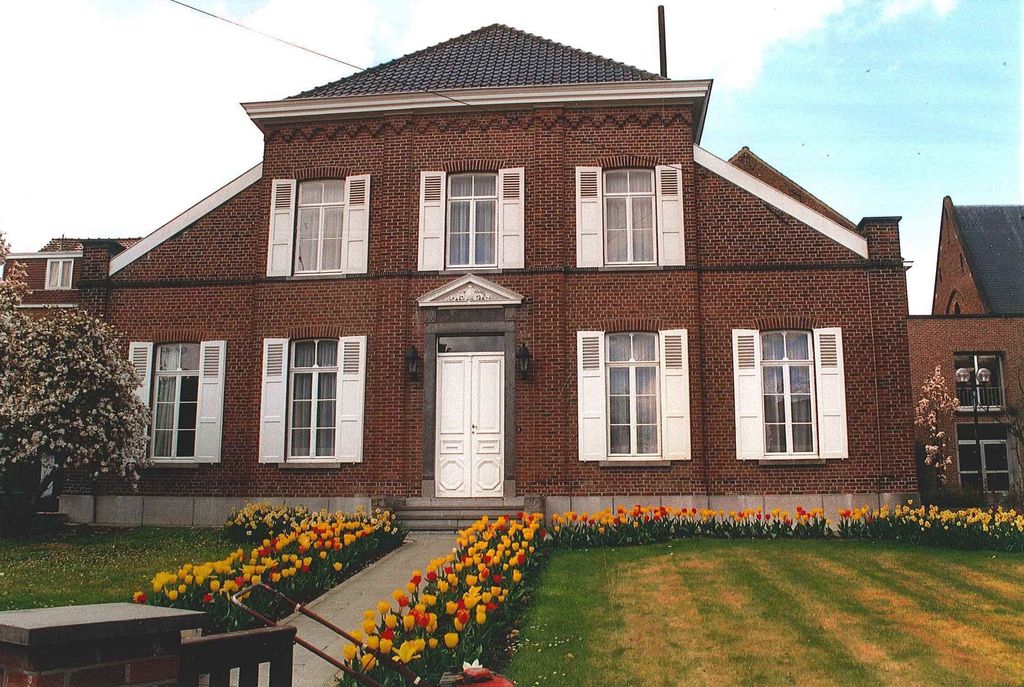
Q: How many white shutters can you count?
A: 14